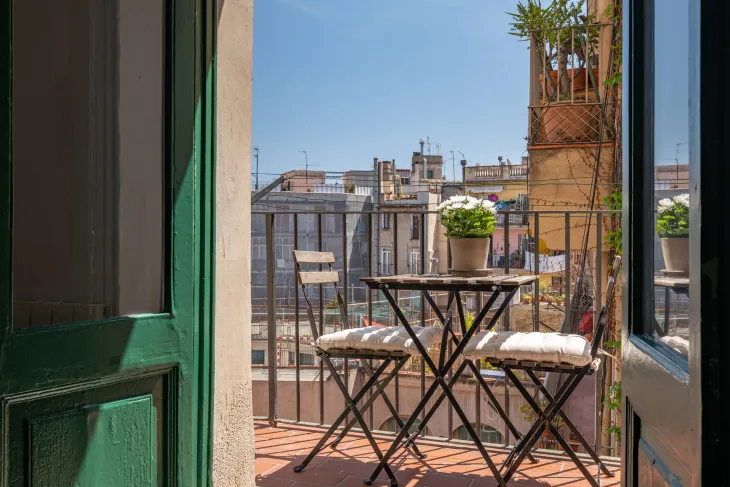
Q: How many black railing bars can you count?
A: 13